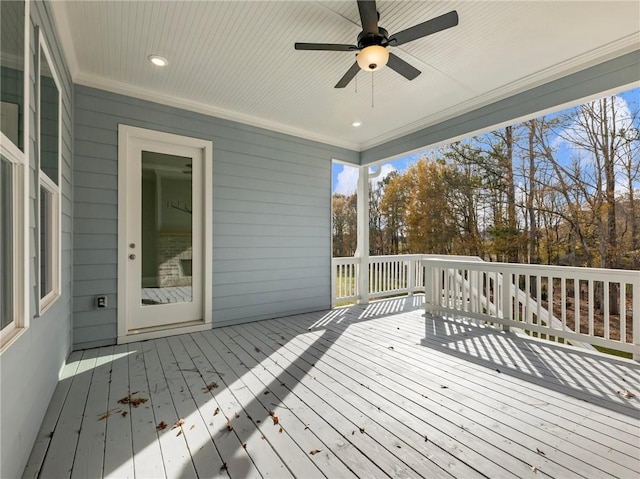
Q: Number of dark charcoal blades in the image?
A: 5